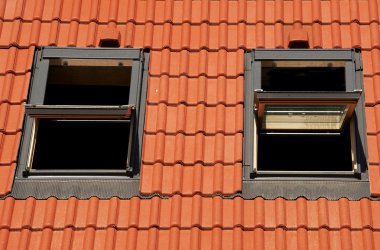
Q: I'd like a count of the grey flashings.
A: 2